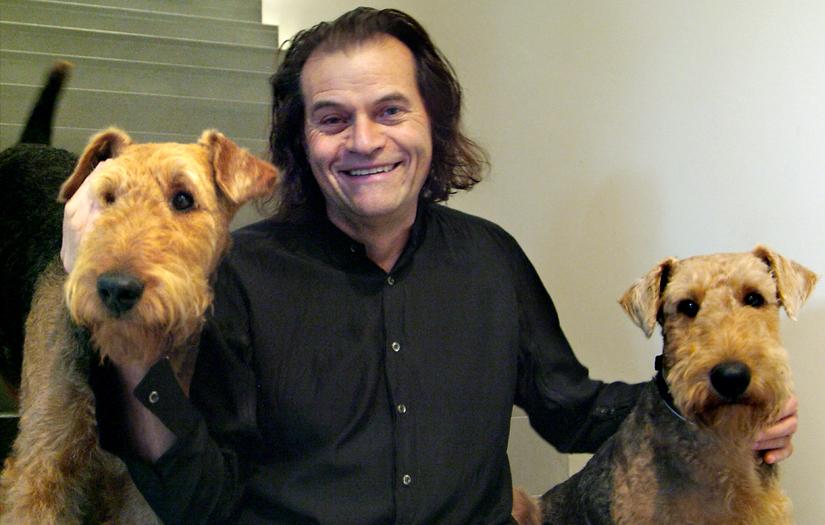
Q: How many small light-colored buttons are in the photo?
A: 5